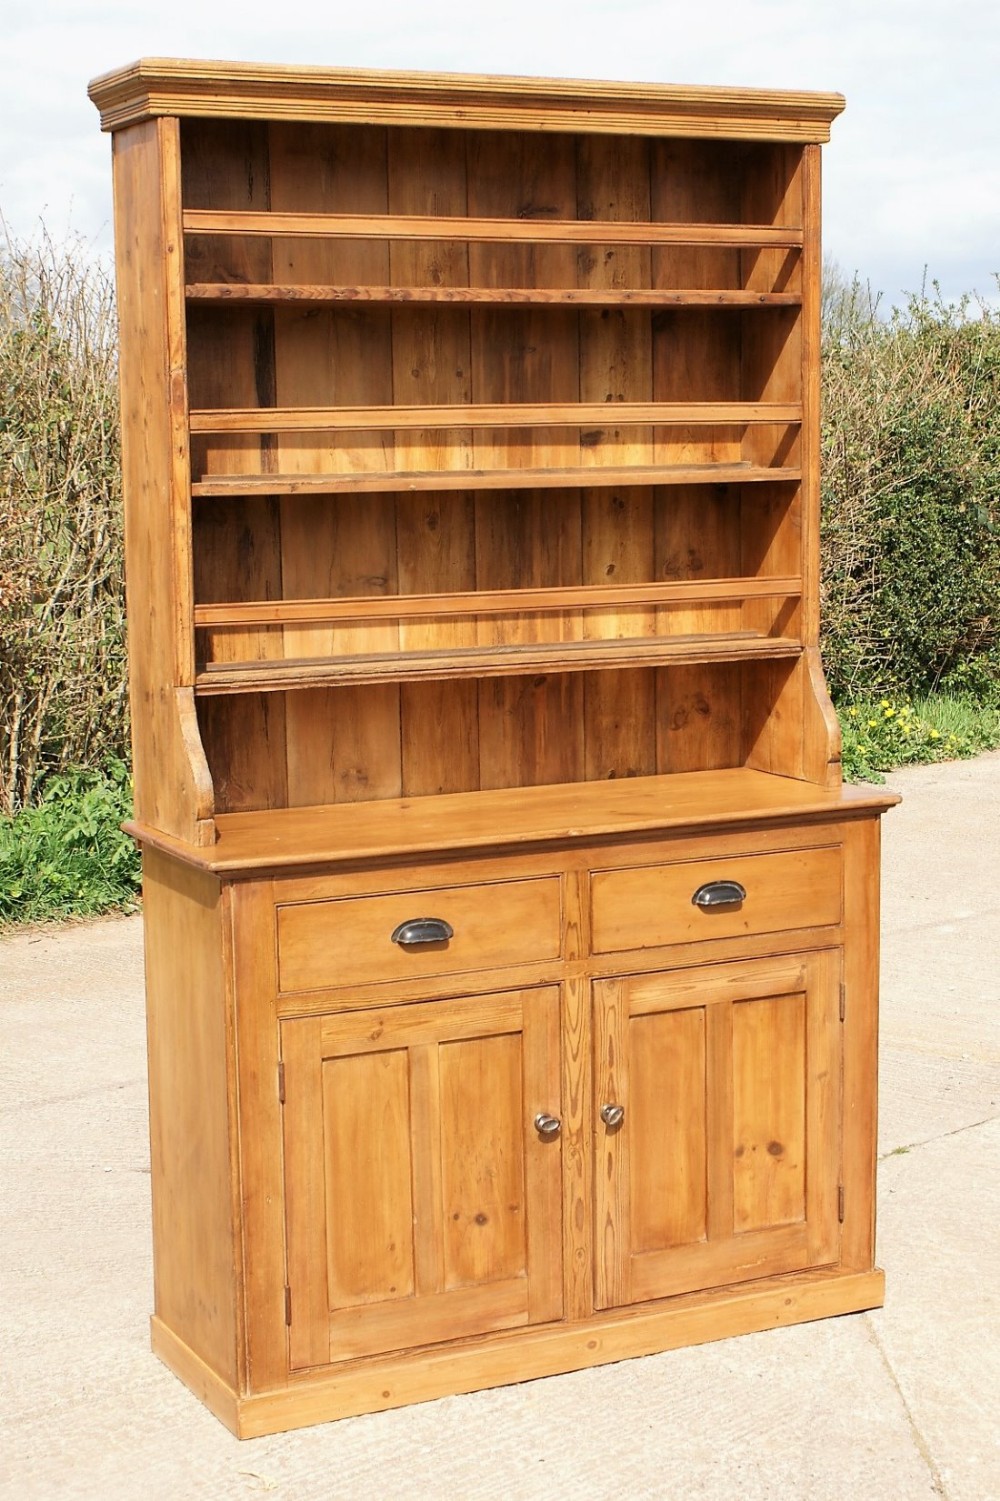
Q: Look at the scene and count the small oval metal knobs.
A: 2